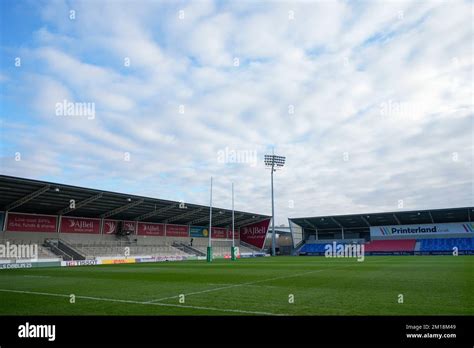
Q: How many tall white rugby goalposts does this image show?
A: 2